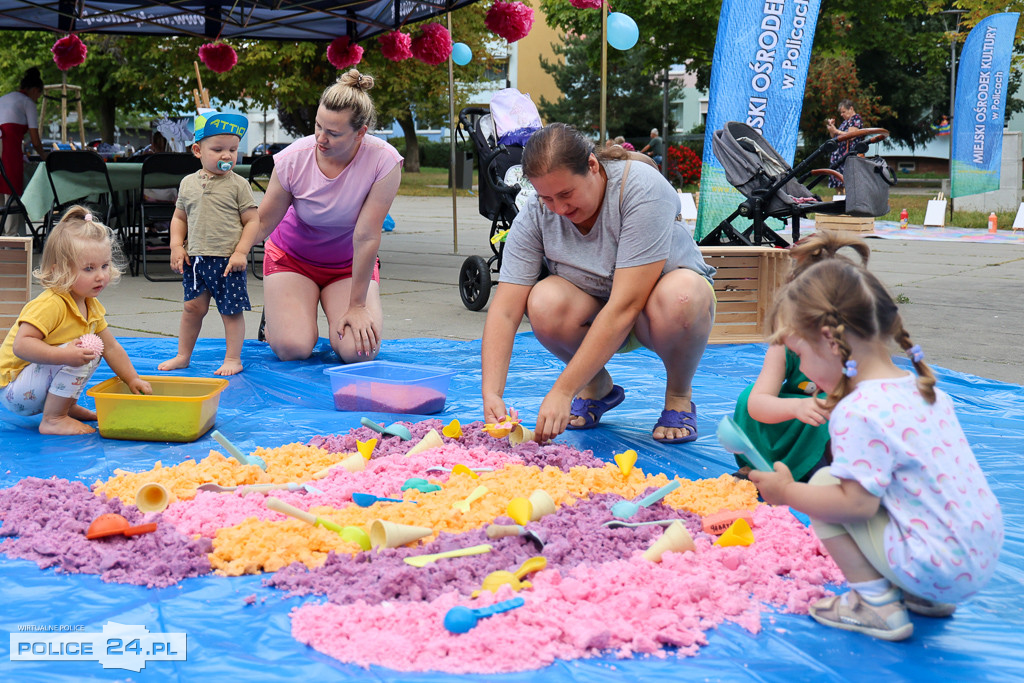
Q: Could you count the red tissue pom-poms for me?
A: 7